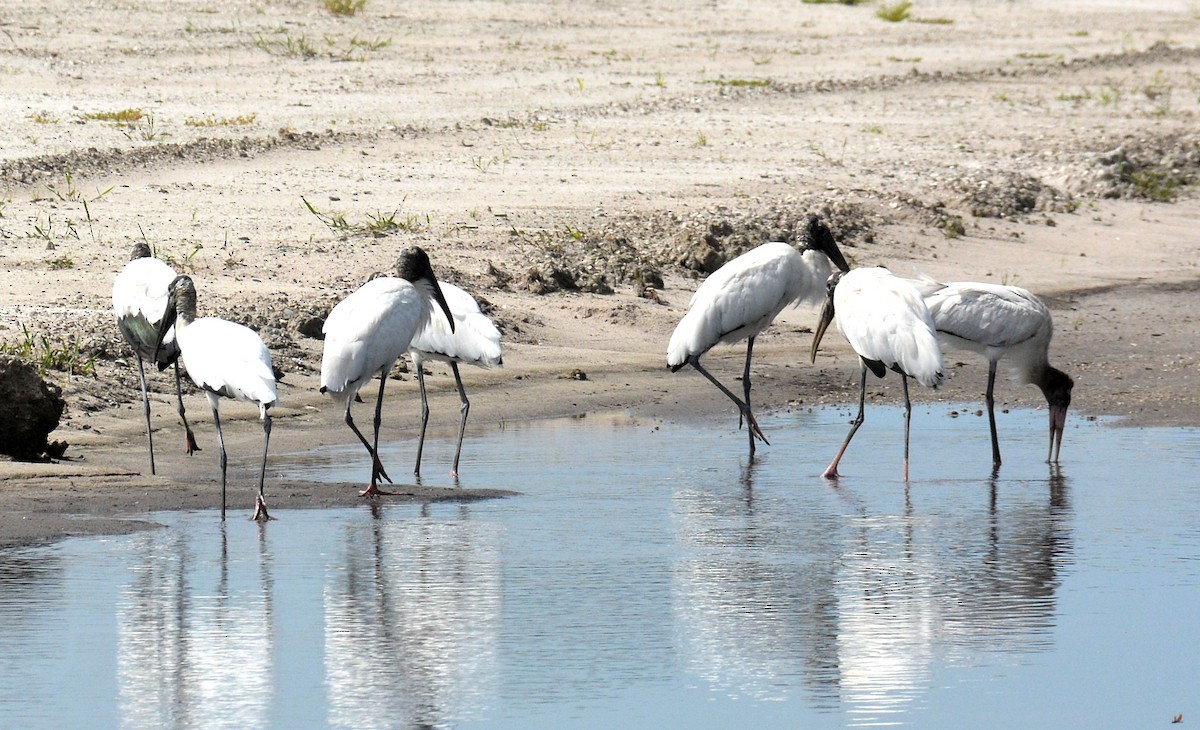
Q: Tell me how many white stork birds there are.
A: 7